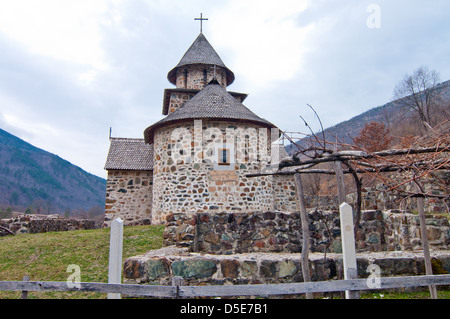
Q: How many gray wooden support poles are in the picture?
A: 3